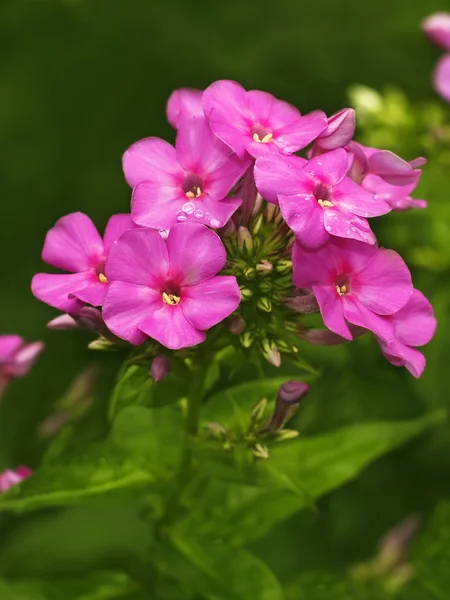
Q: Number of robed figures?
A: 0